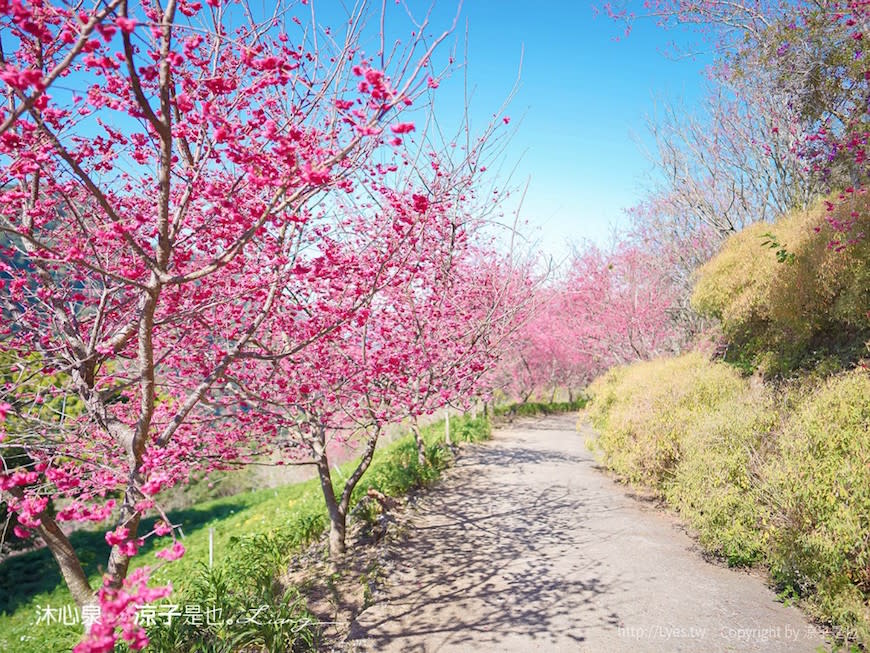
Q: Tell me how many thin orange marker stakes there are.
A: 0